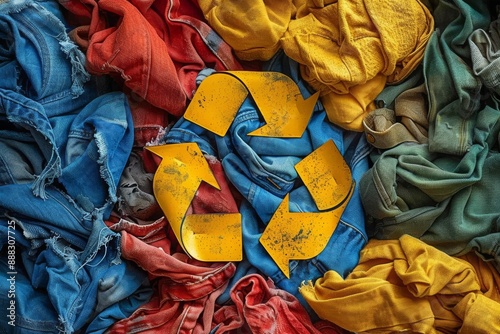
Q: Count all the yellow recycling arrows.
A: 3